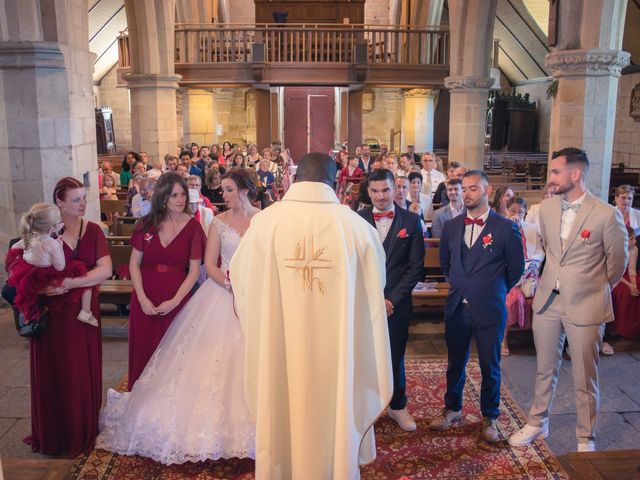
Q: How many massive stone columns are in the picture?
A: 4